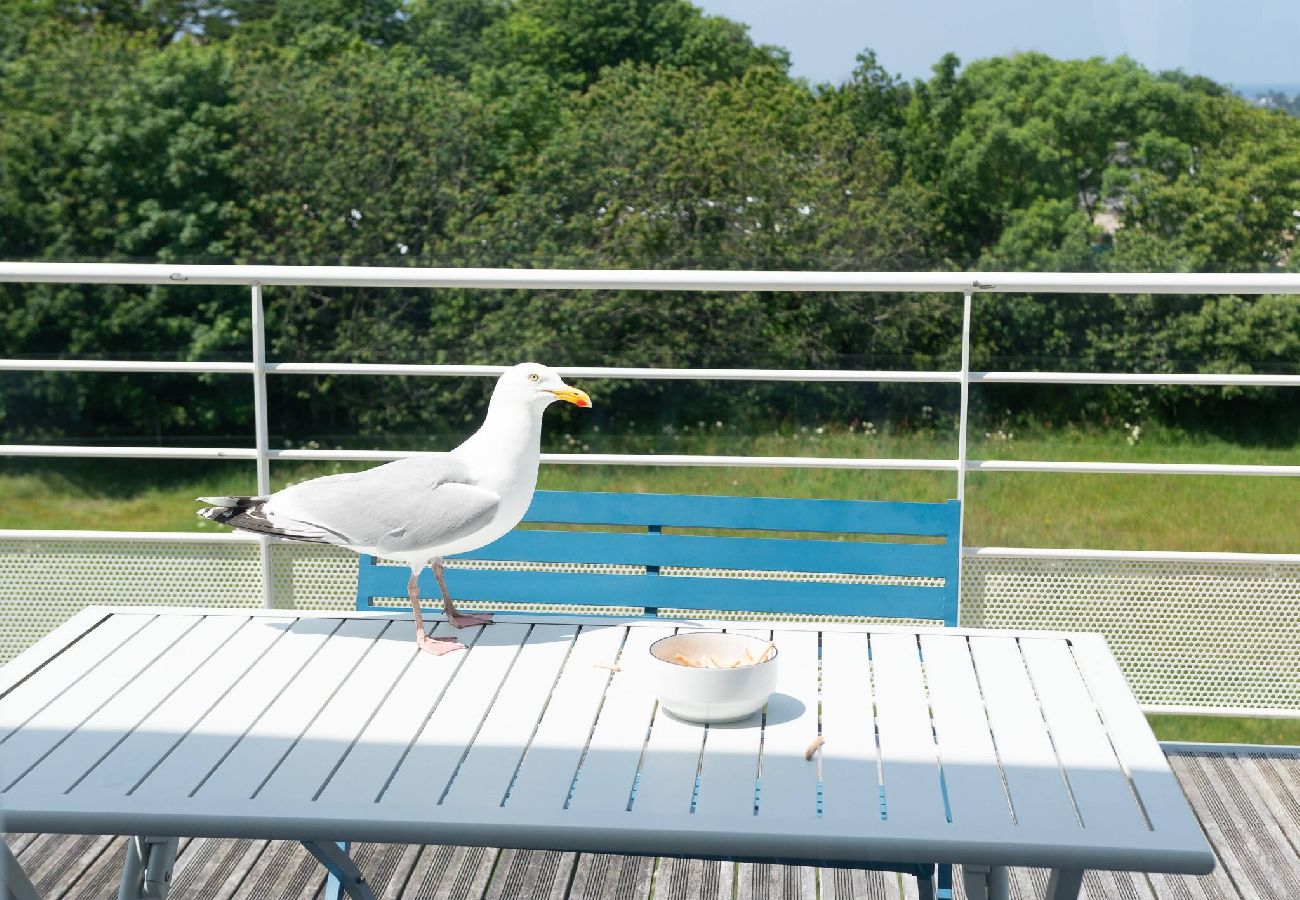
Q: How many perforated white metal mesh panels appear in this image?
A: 3